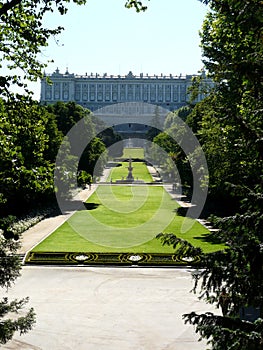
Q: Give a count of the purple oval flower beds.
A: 0